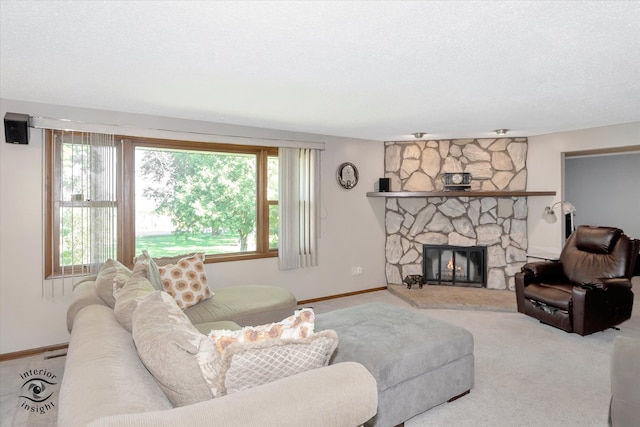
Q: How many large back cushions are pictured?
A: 3